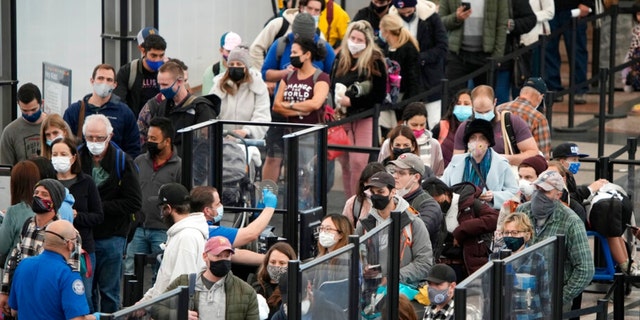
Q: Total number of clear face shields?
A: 1